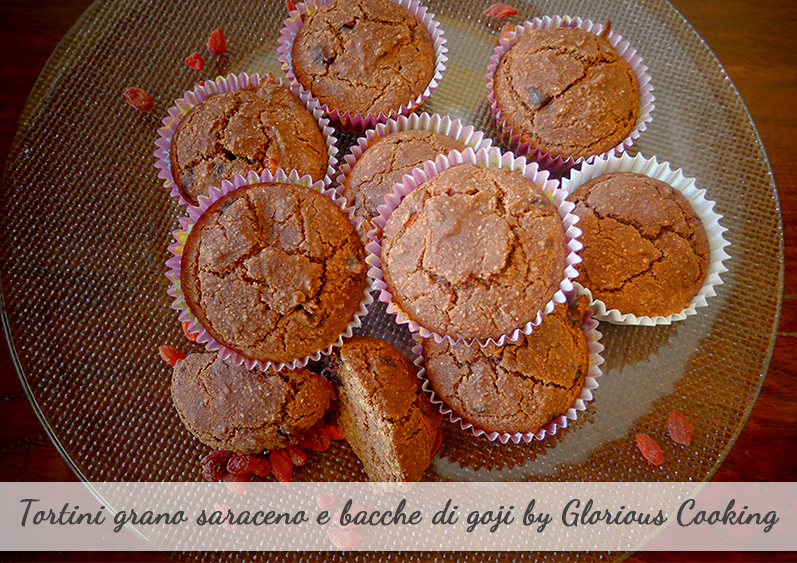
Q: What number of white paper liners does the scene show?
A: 1